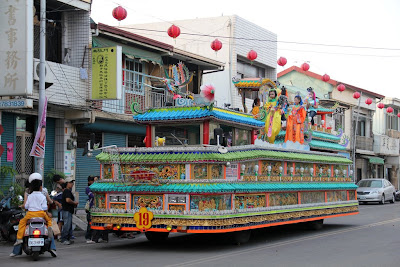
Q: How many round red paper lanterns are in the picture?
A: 13